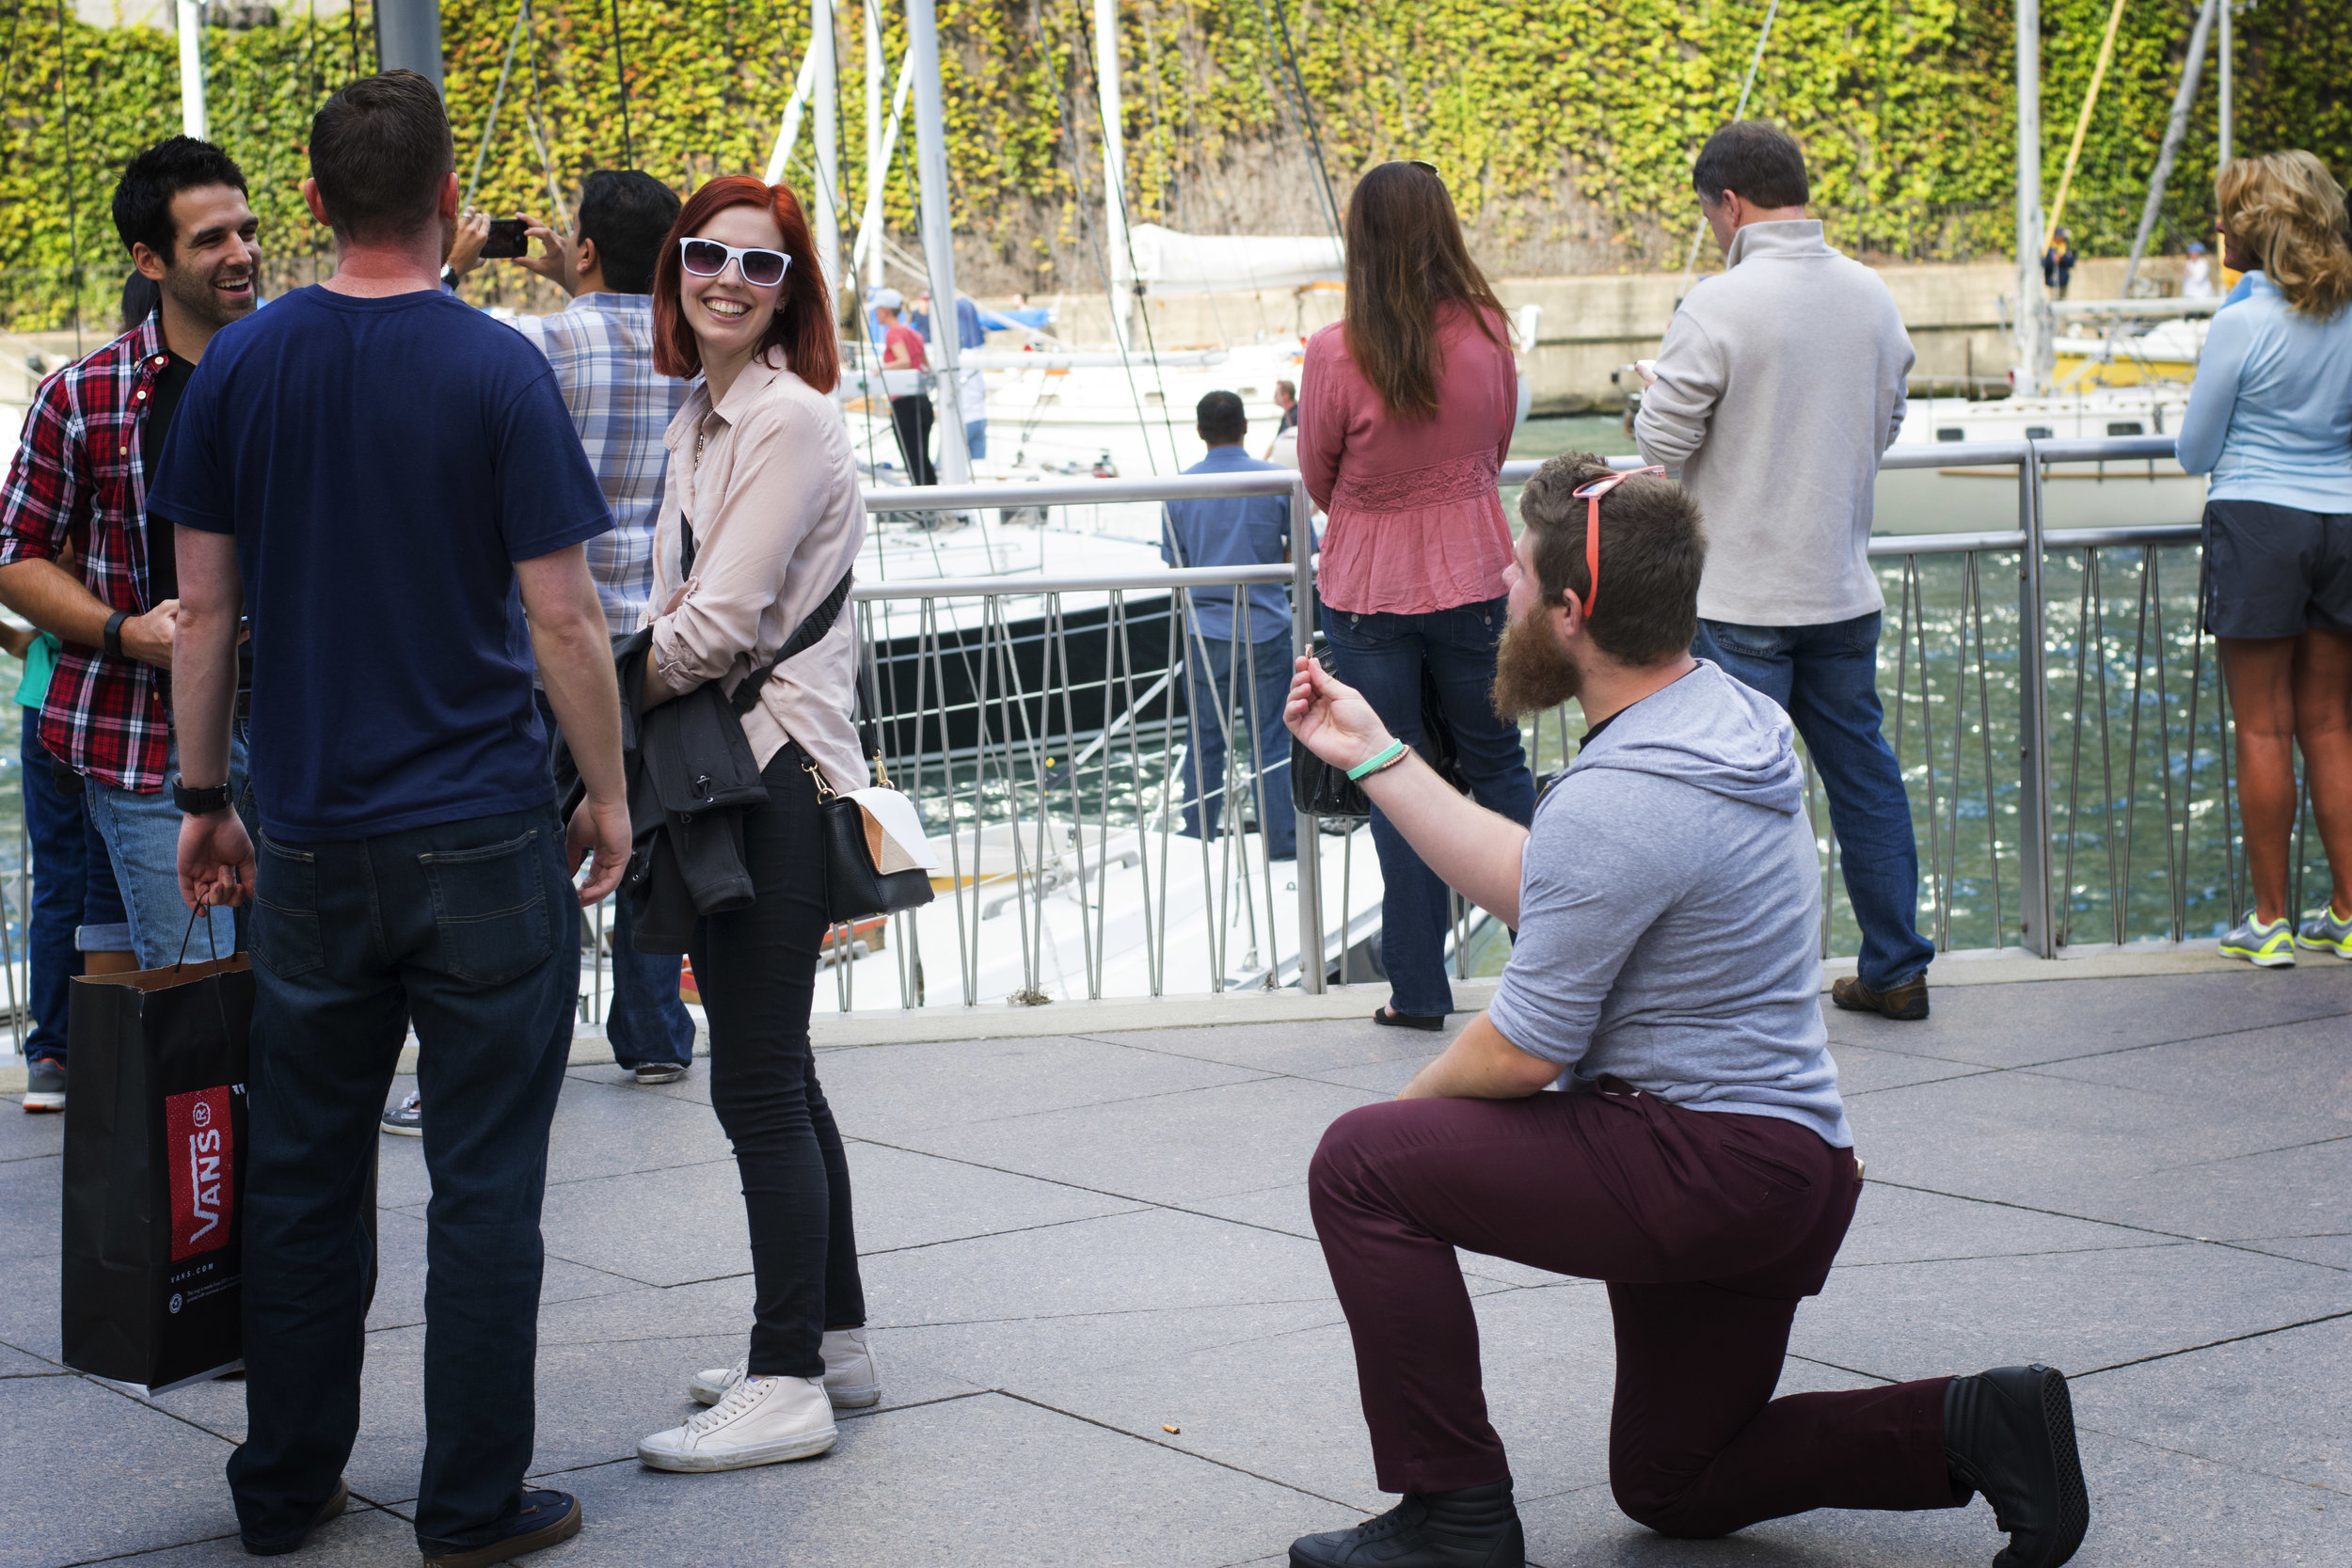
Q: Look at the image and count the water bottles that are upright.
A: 0